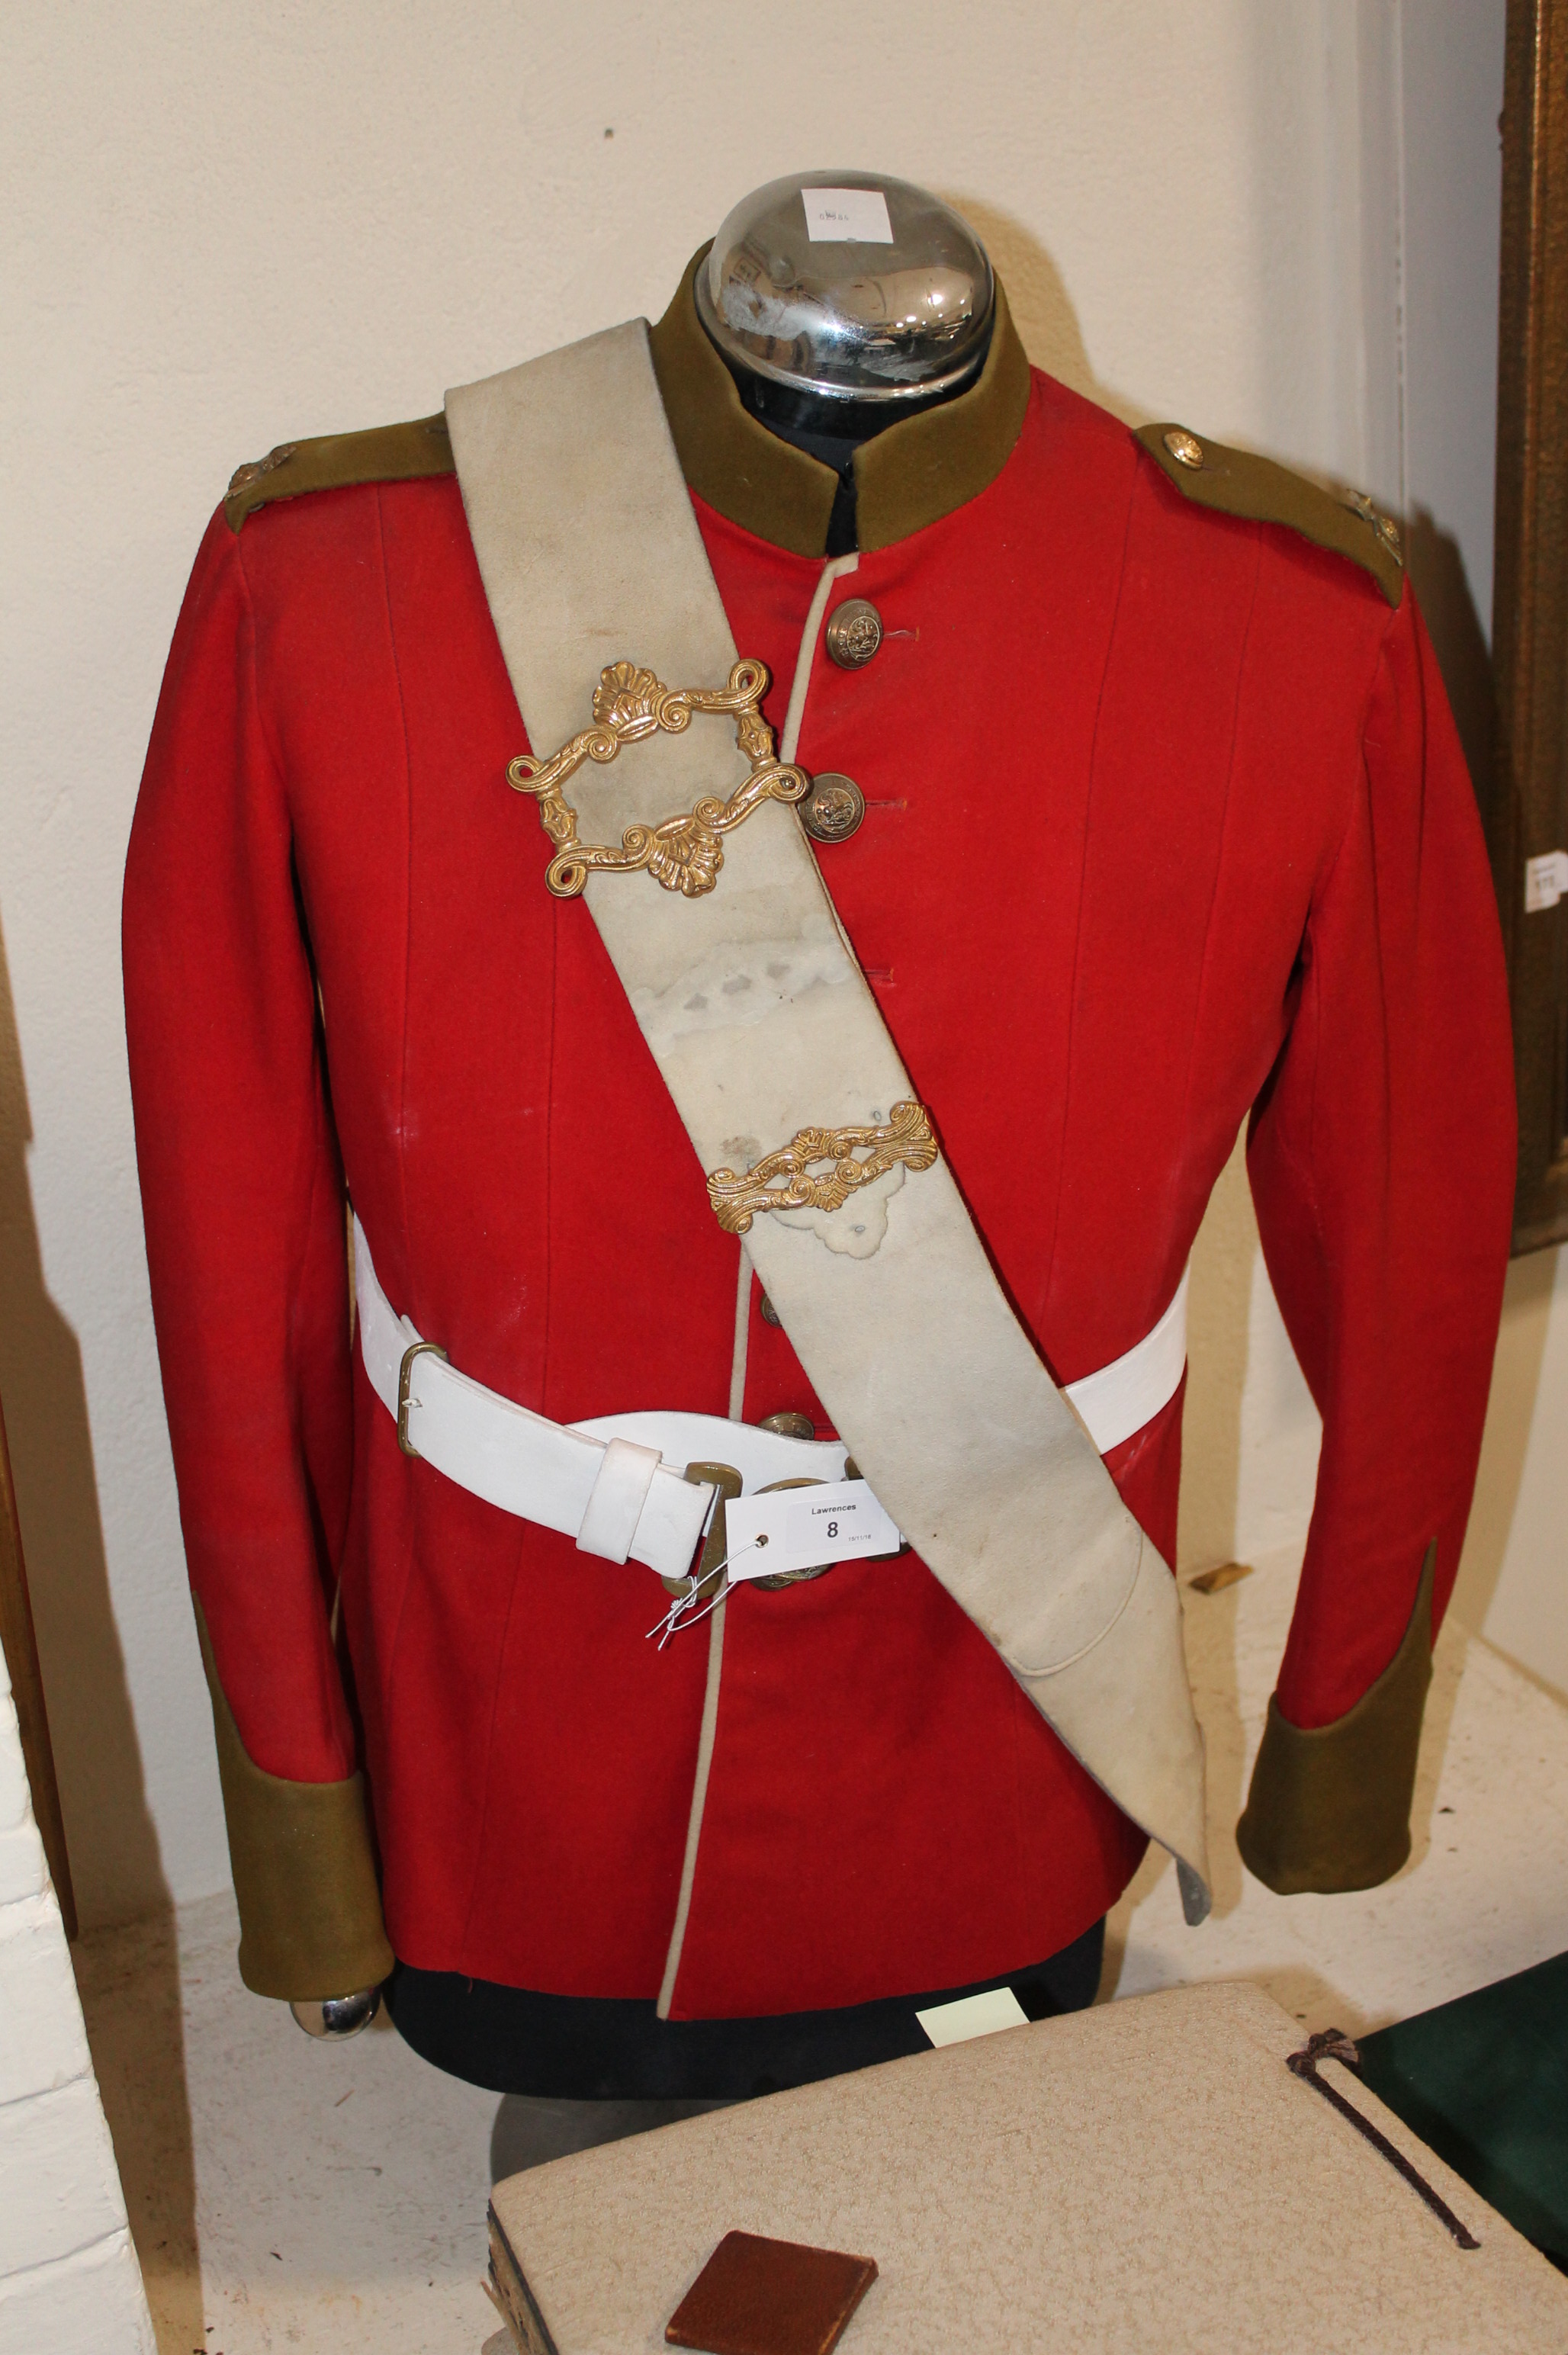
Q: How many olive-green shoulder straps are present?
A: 2